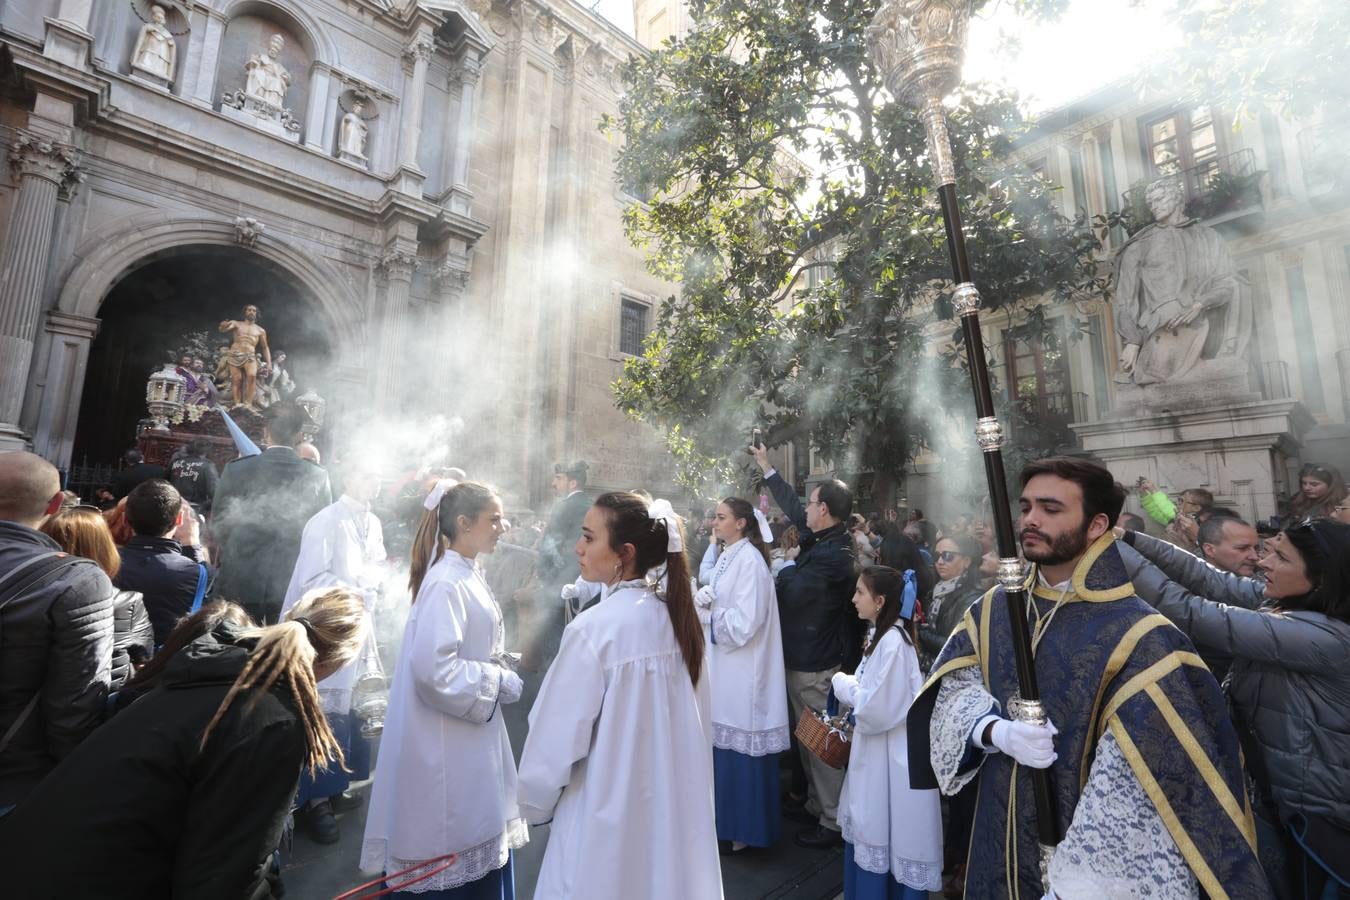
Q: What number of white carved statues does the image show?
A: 4